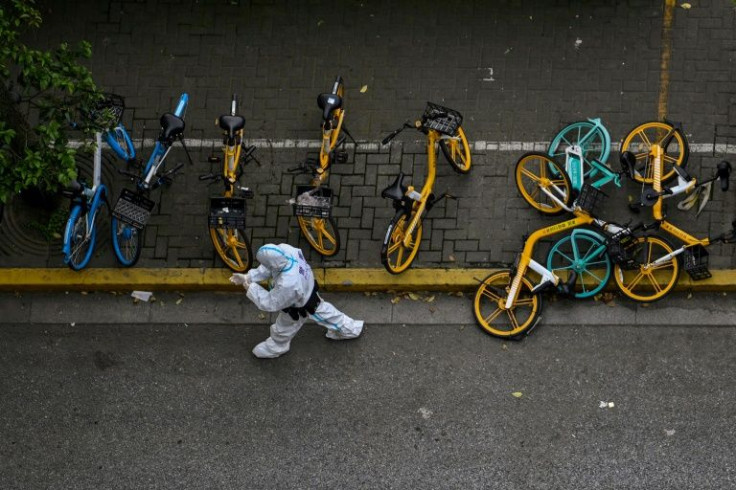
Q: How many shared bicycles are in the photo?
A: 8